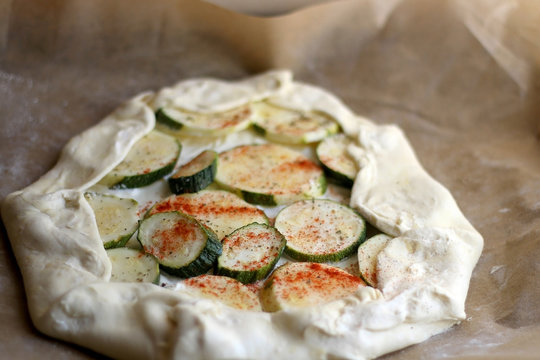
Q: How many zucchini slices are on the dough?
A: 15